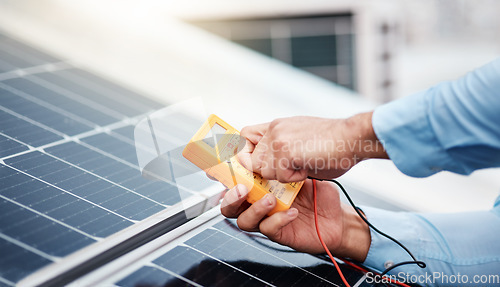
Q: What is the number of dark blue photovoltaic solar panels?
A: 2